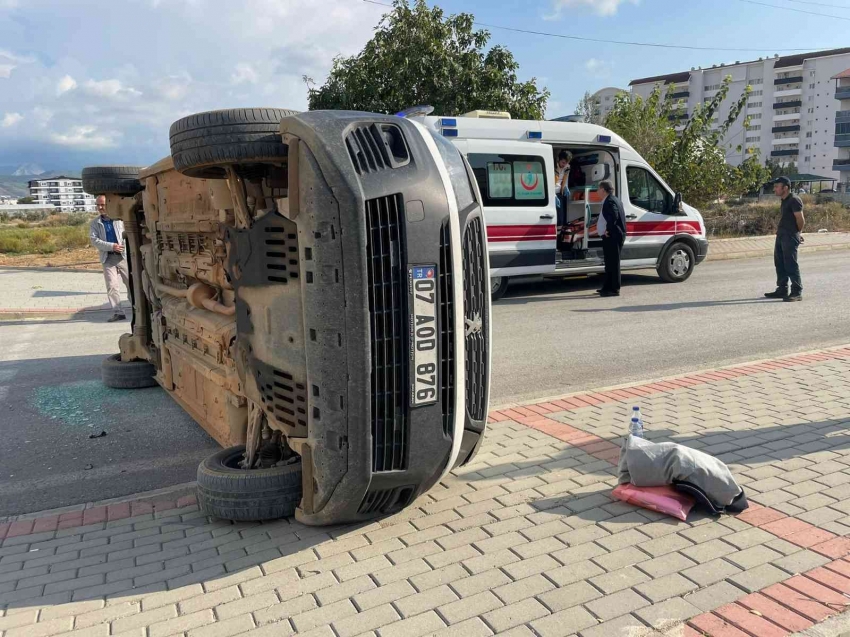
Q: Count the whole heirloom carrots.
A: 0